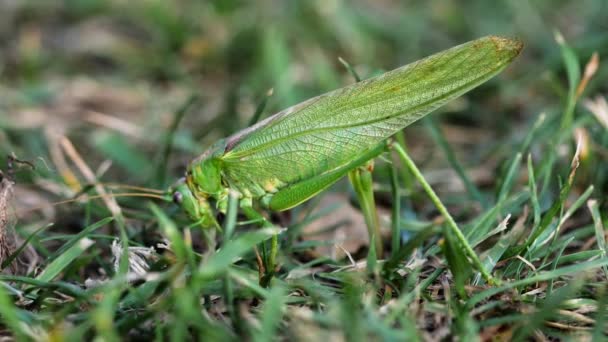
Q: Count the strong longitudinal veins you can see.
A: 1